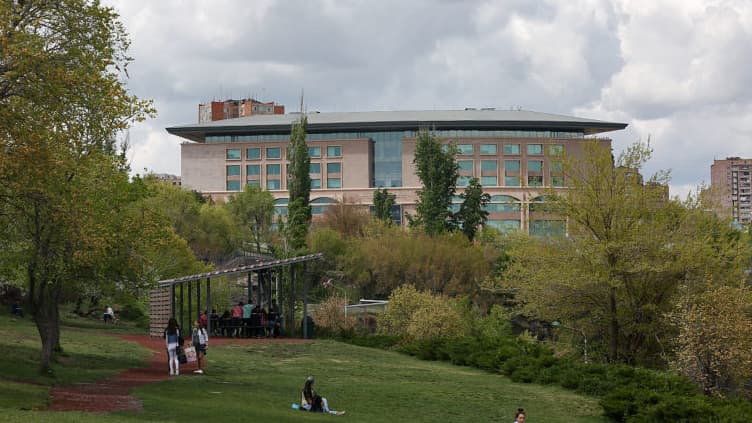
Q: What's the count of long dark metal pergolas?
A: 1